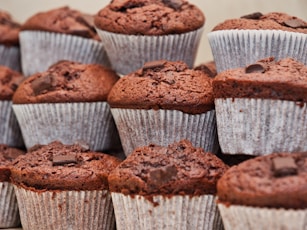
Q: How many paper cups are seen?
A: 12